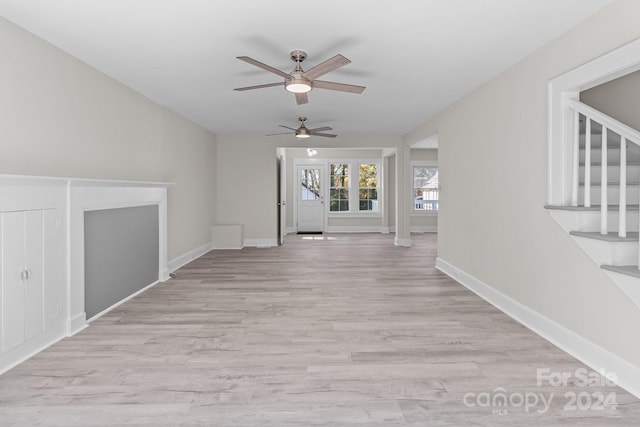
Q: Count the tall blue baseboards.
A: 0